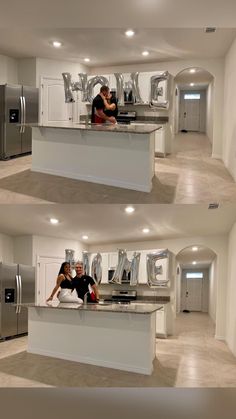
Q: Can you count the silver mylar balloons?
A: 8